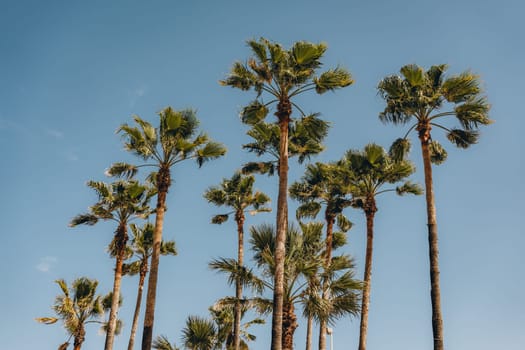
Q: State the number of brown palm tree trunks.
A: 11